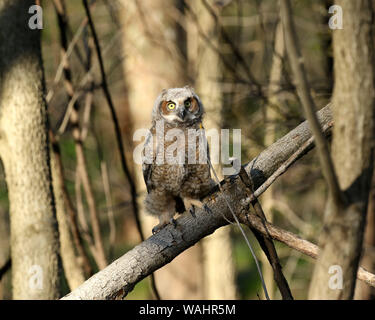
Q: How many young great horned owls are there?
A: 1